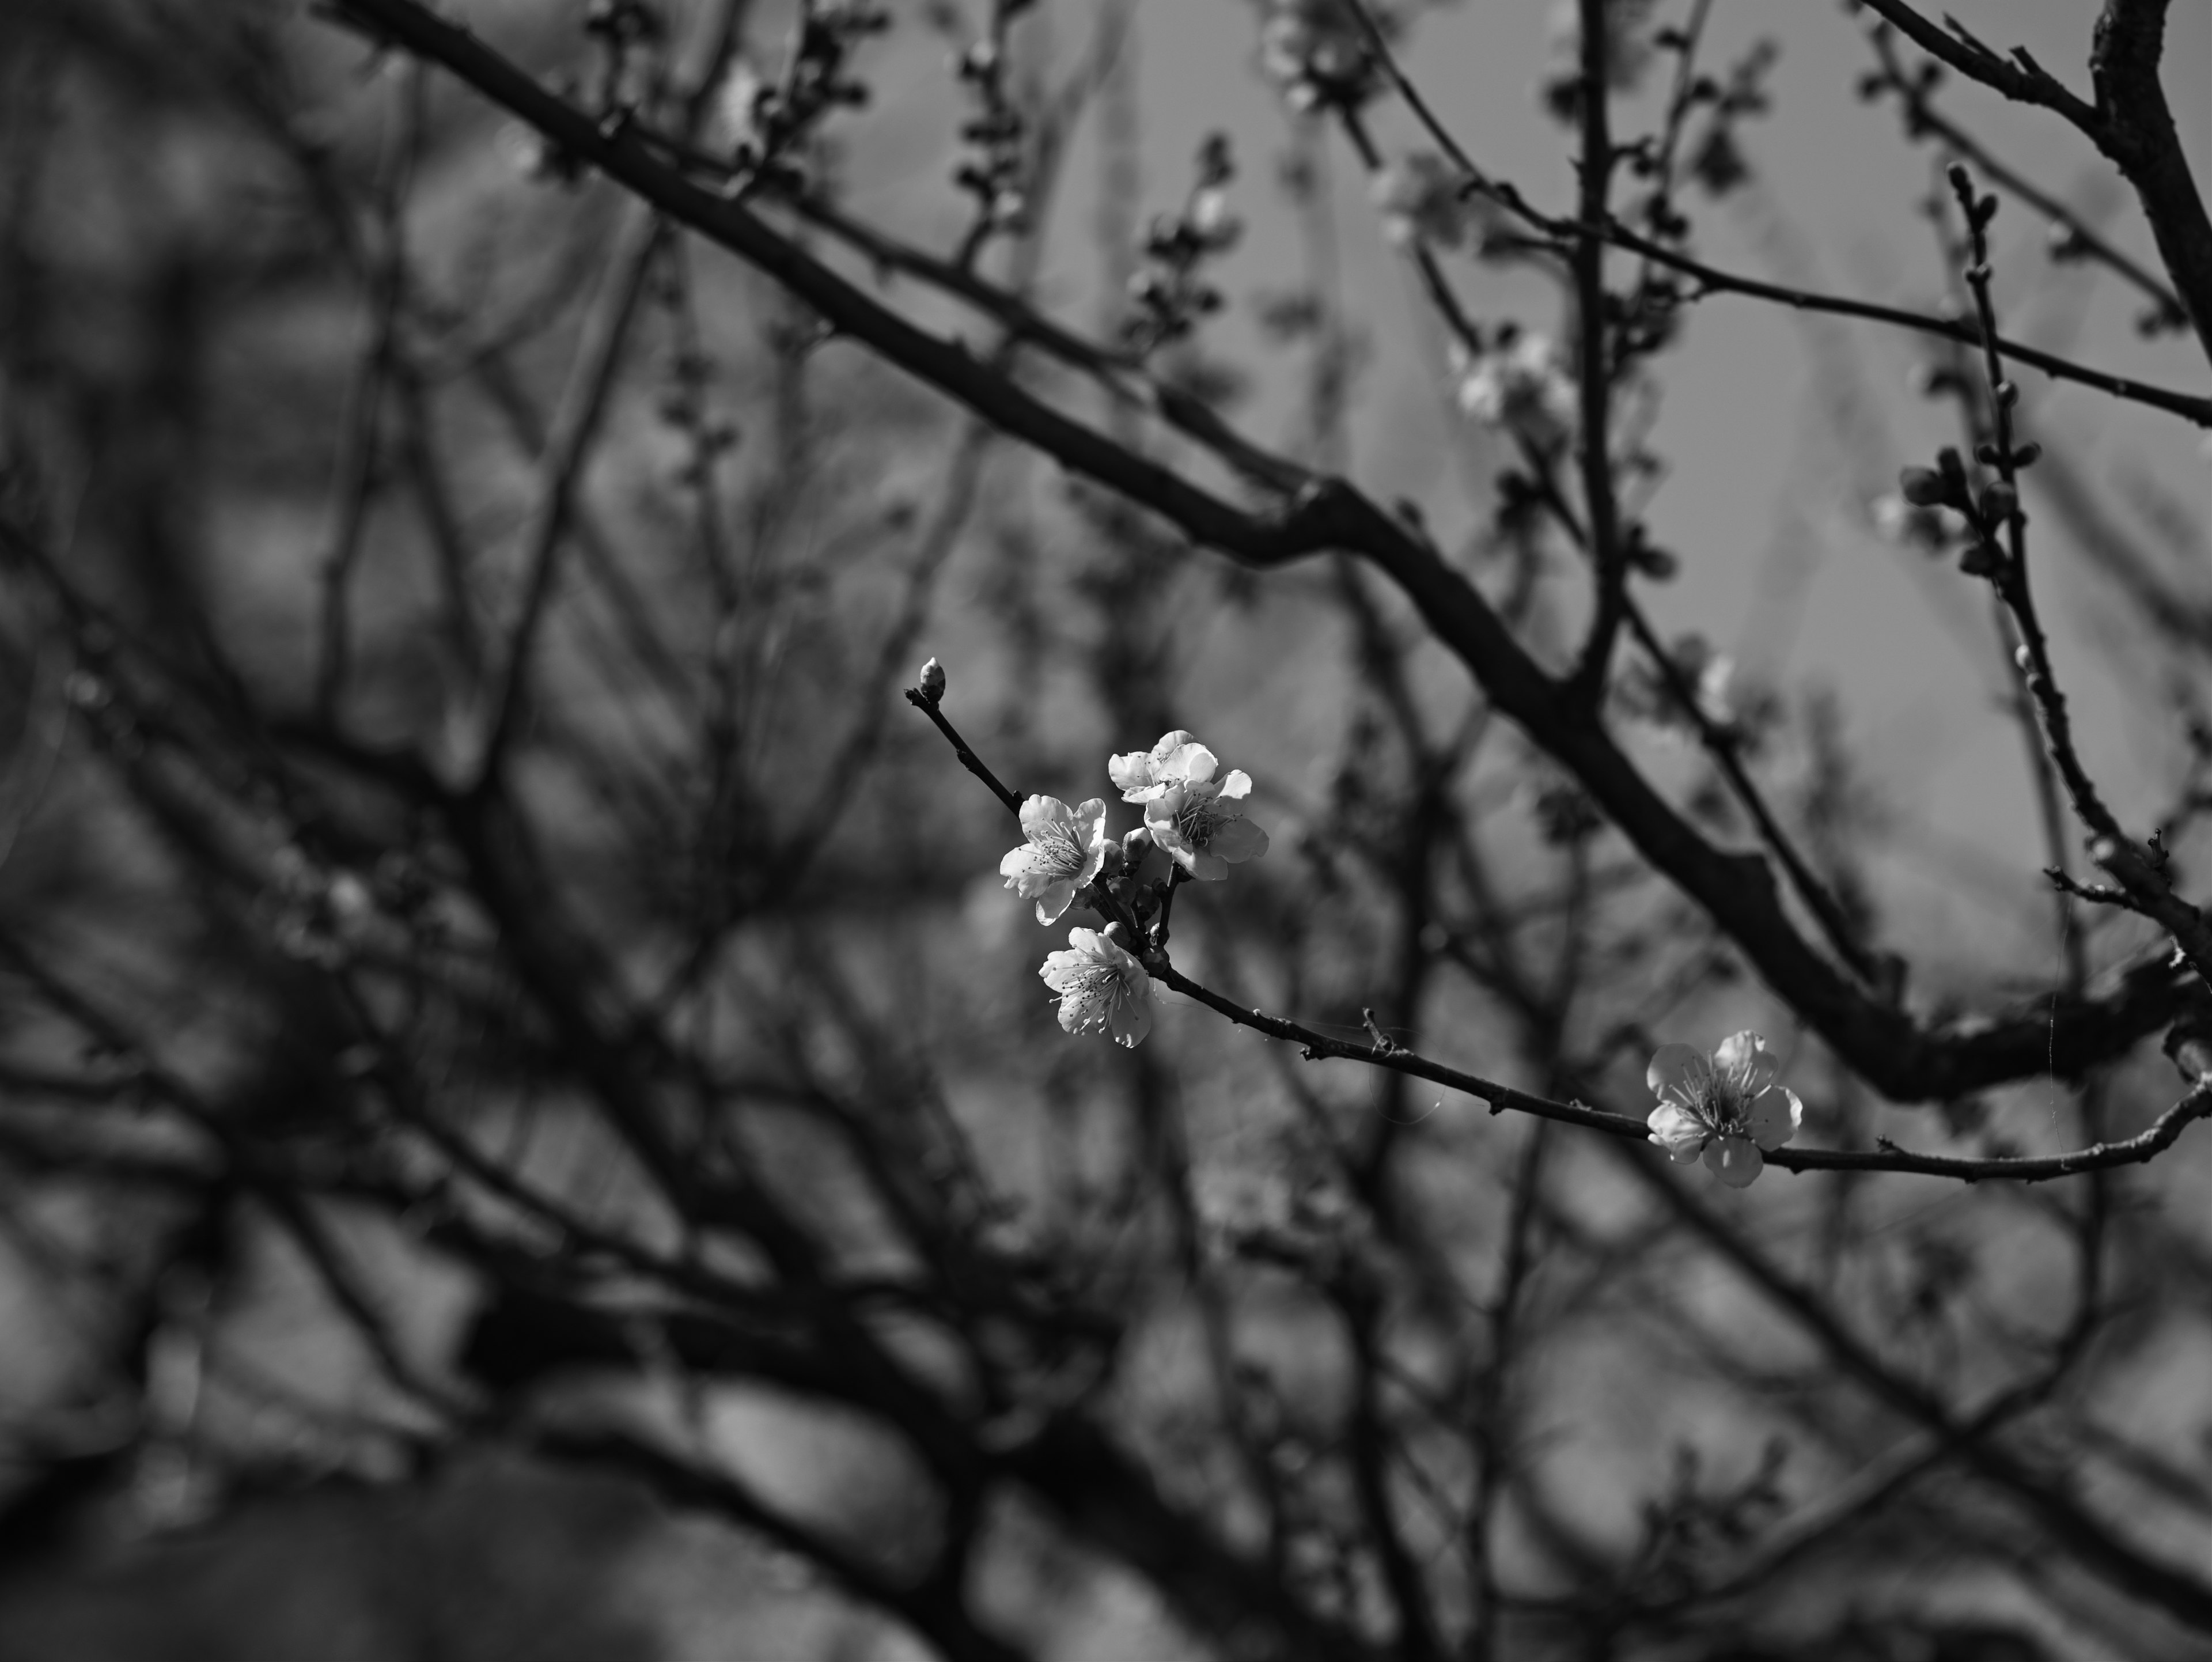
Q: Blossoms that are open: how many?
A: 5